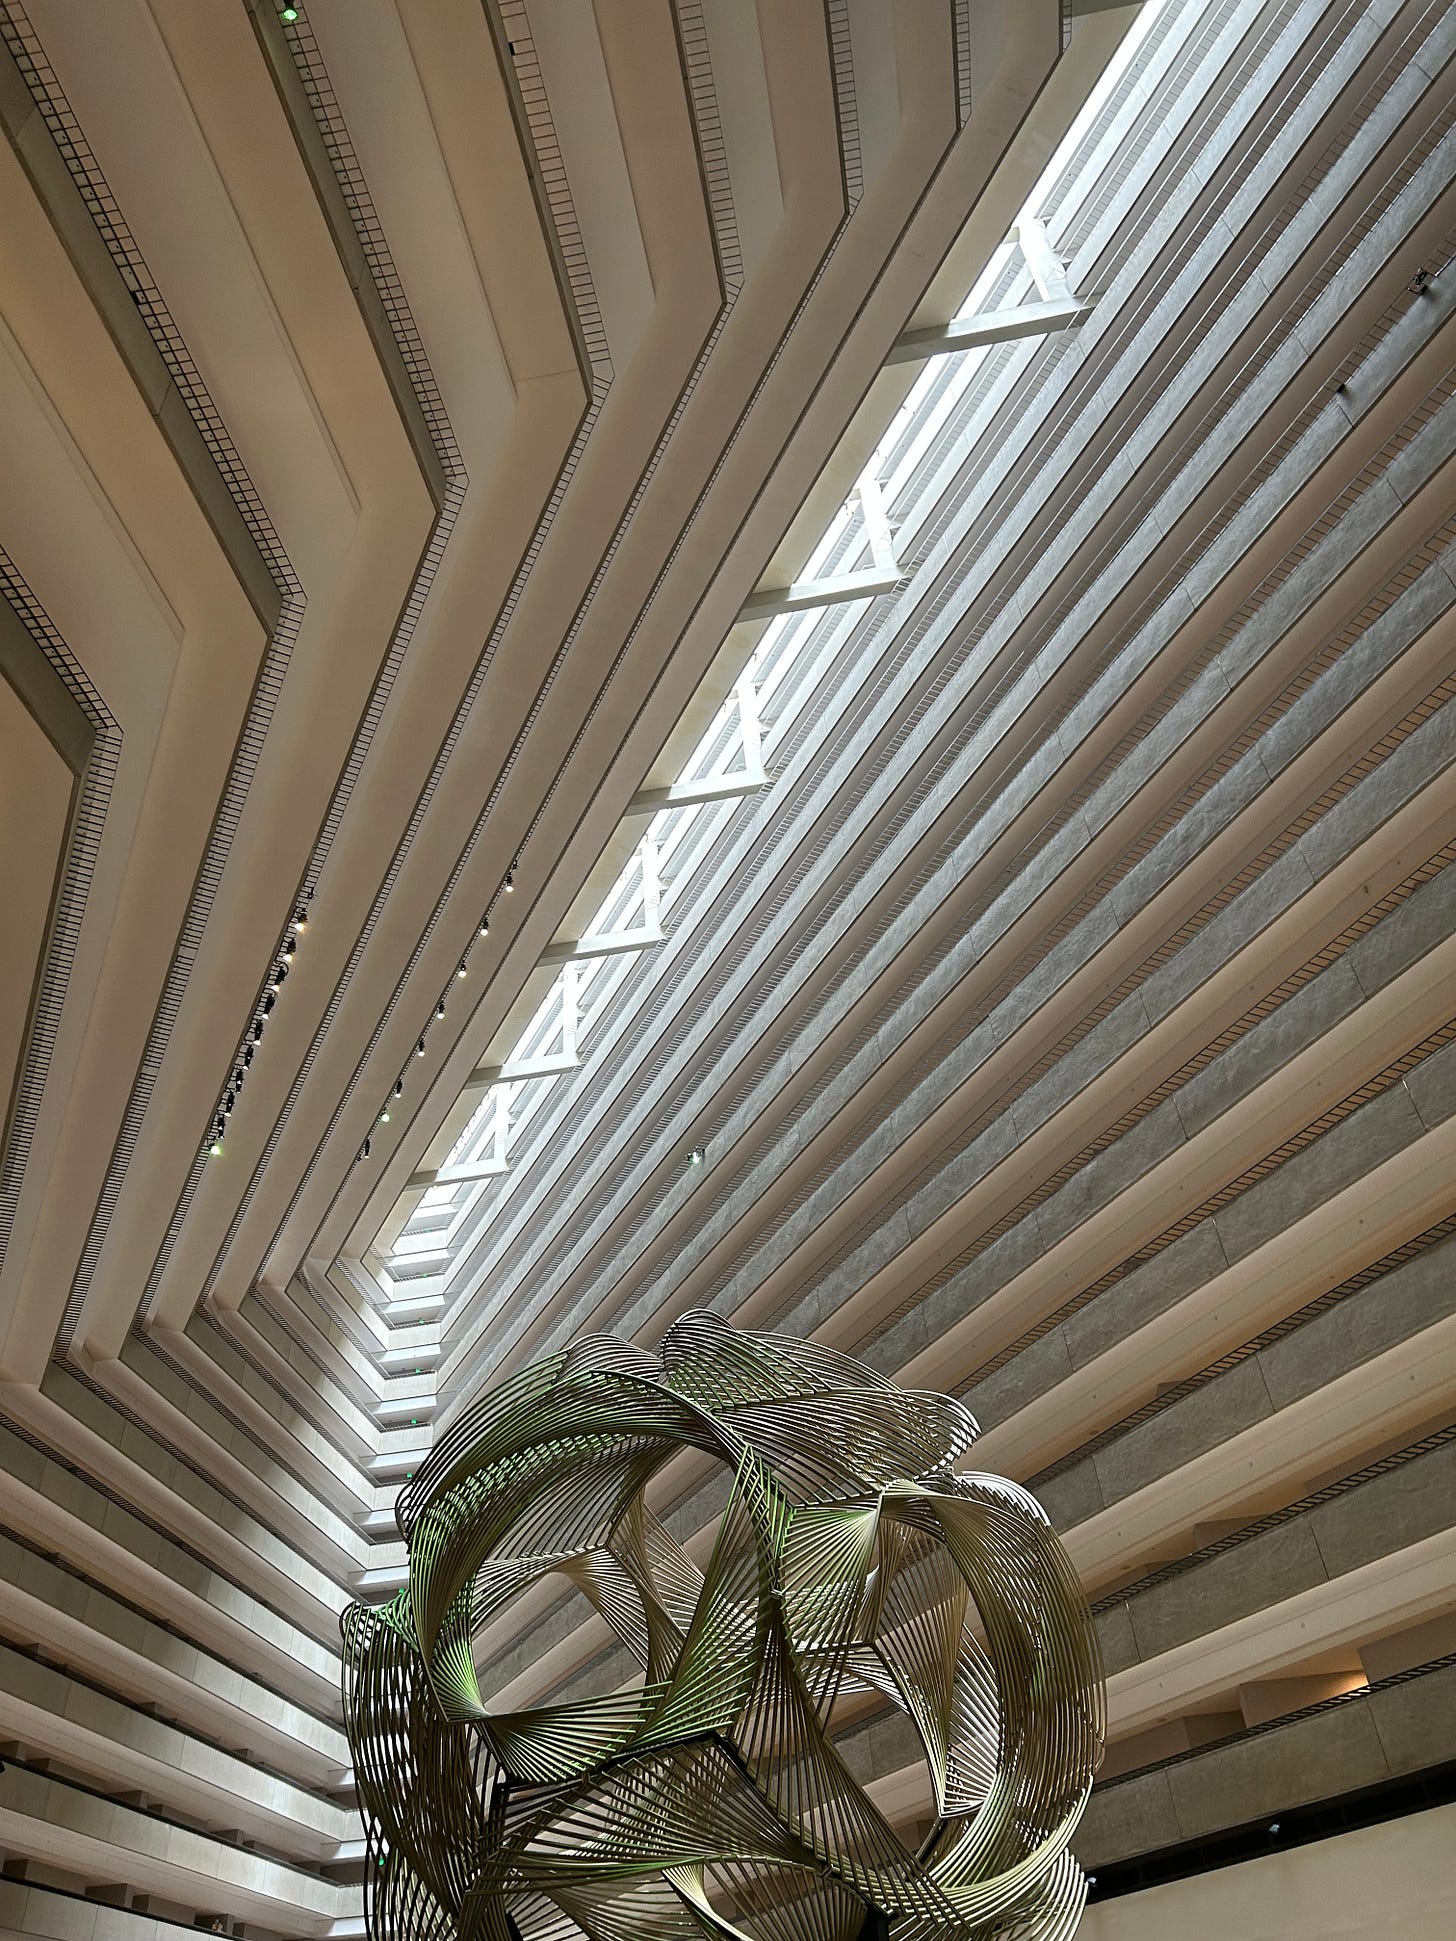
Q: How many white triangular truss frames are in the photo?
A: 6